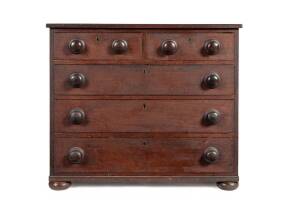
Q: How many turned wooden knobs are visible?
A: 10